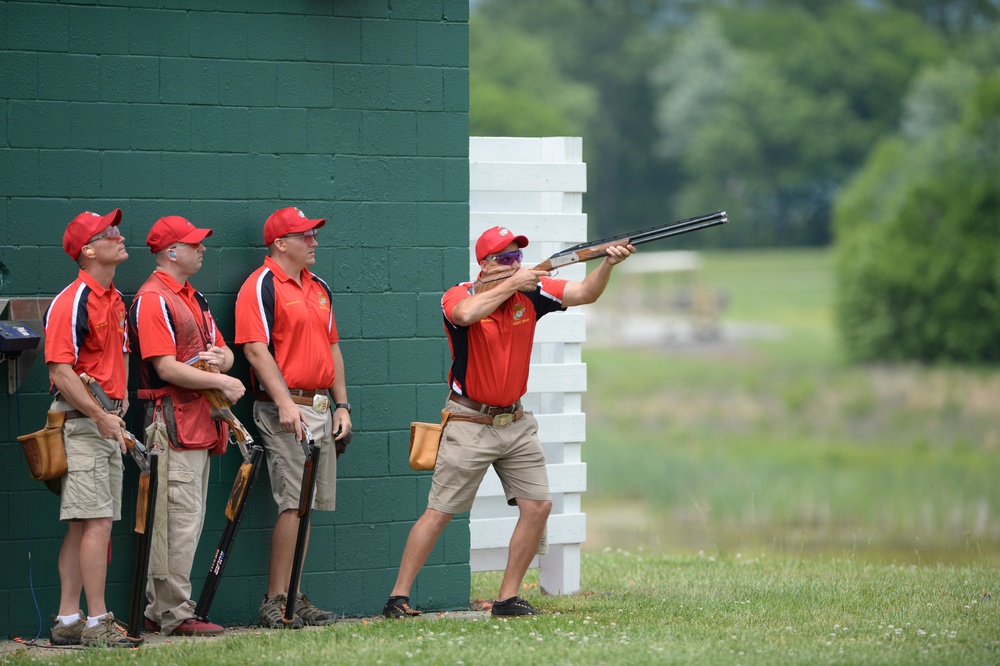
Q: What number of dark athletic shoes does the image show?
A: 2